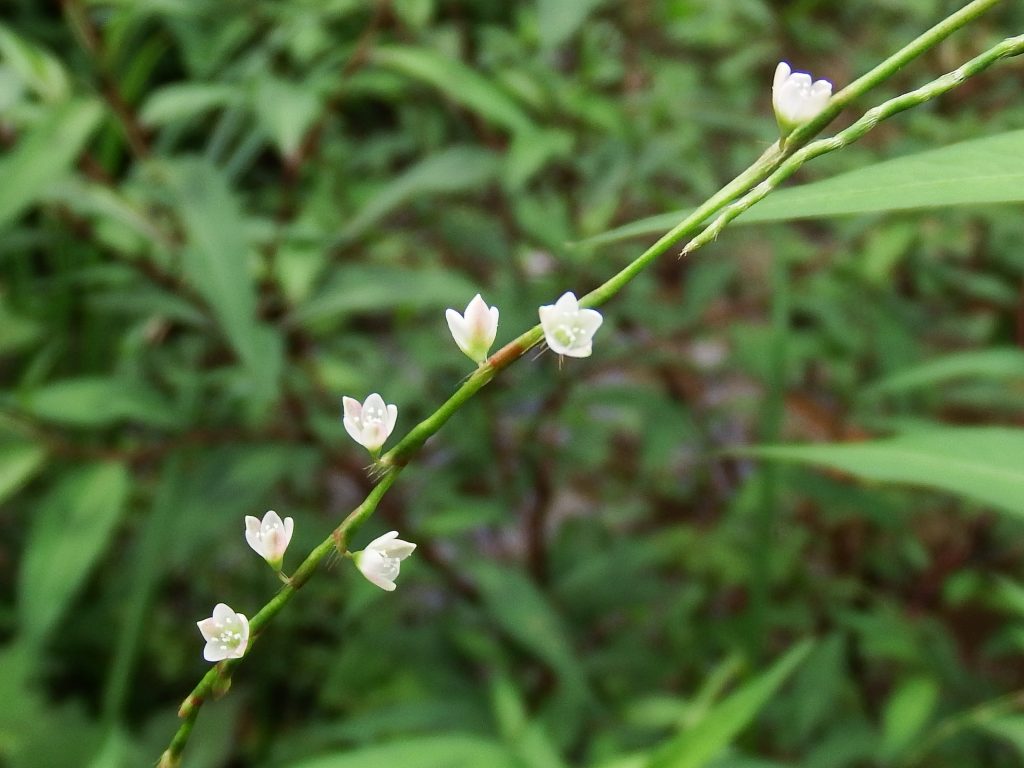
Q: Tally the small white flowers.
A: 7